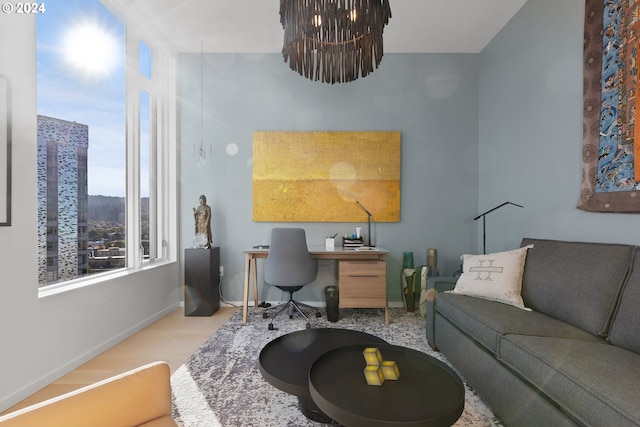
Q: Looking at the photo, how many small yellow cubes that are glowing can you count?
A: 3